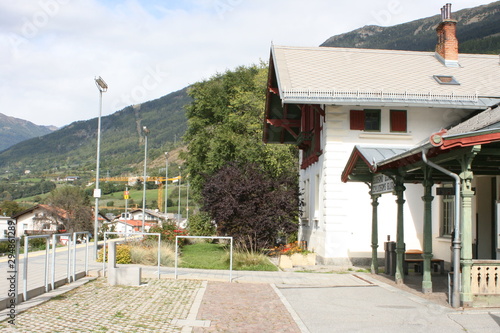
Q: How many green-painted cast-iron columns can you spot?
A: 4